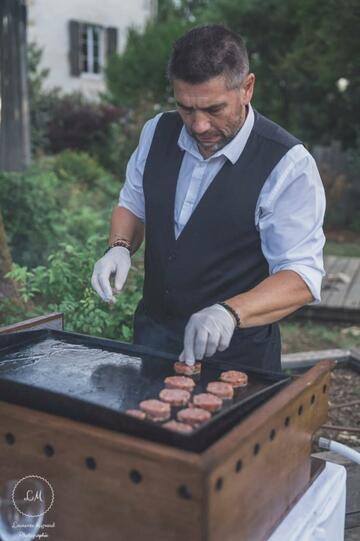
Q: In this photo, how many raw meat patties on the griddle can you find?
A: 10